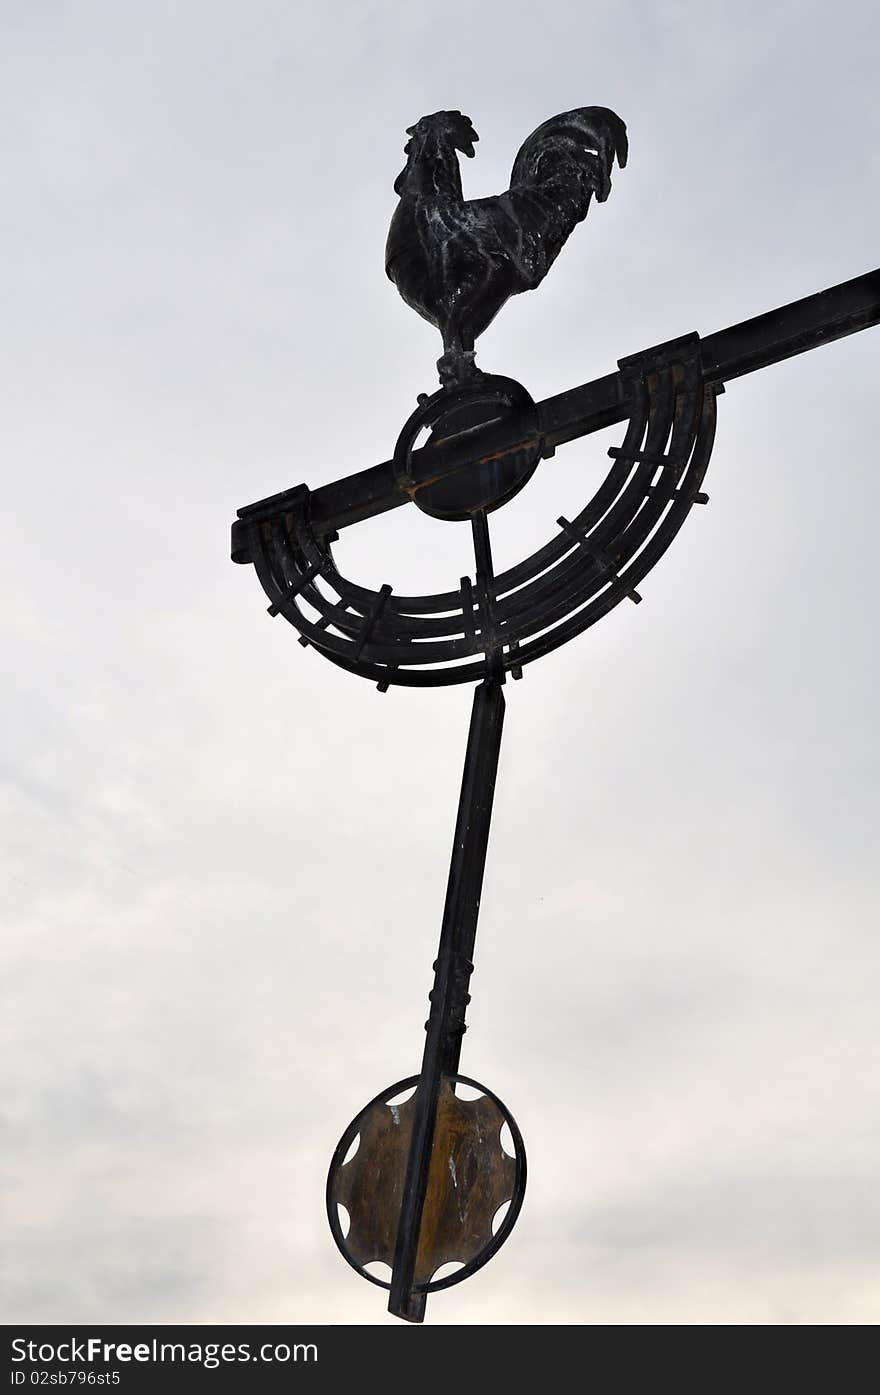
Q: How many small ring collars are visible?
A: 3